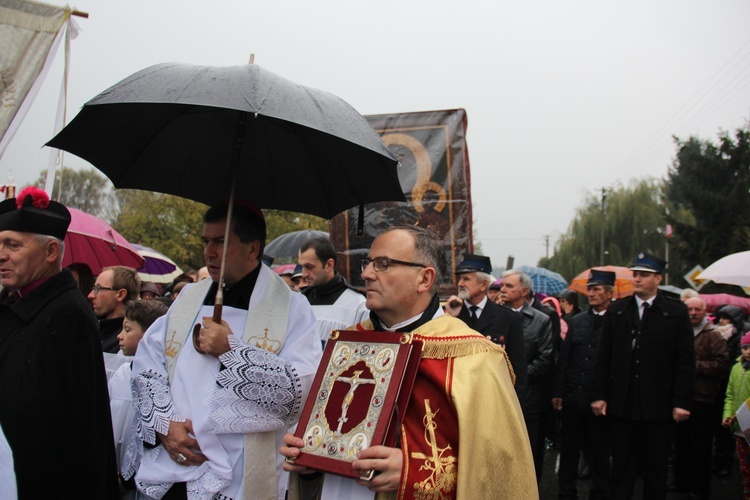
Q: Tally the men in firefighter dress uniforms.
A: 3